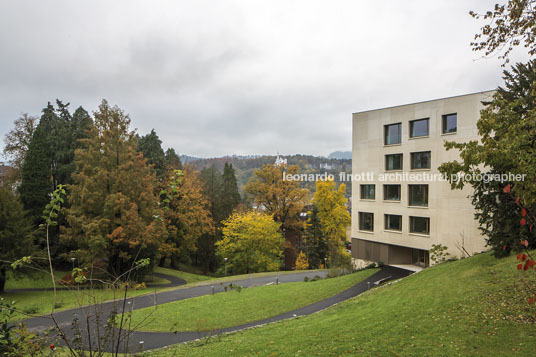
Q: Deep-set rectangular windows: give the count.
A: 11